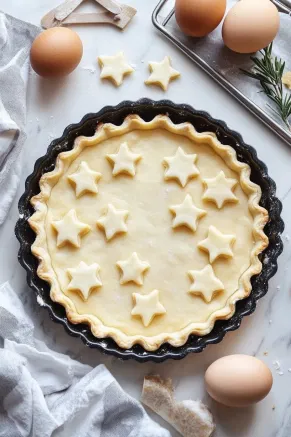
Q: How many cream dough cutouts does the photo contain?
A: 14